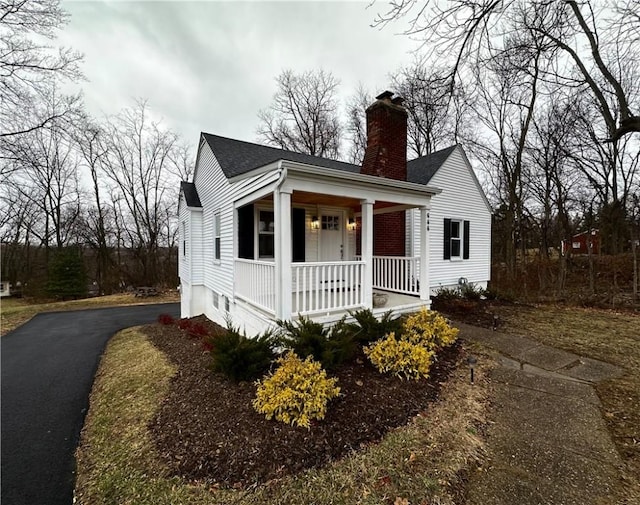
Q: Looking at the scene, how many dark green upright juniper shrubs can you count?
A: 3